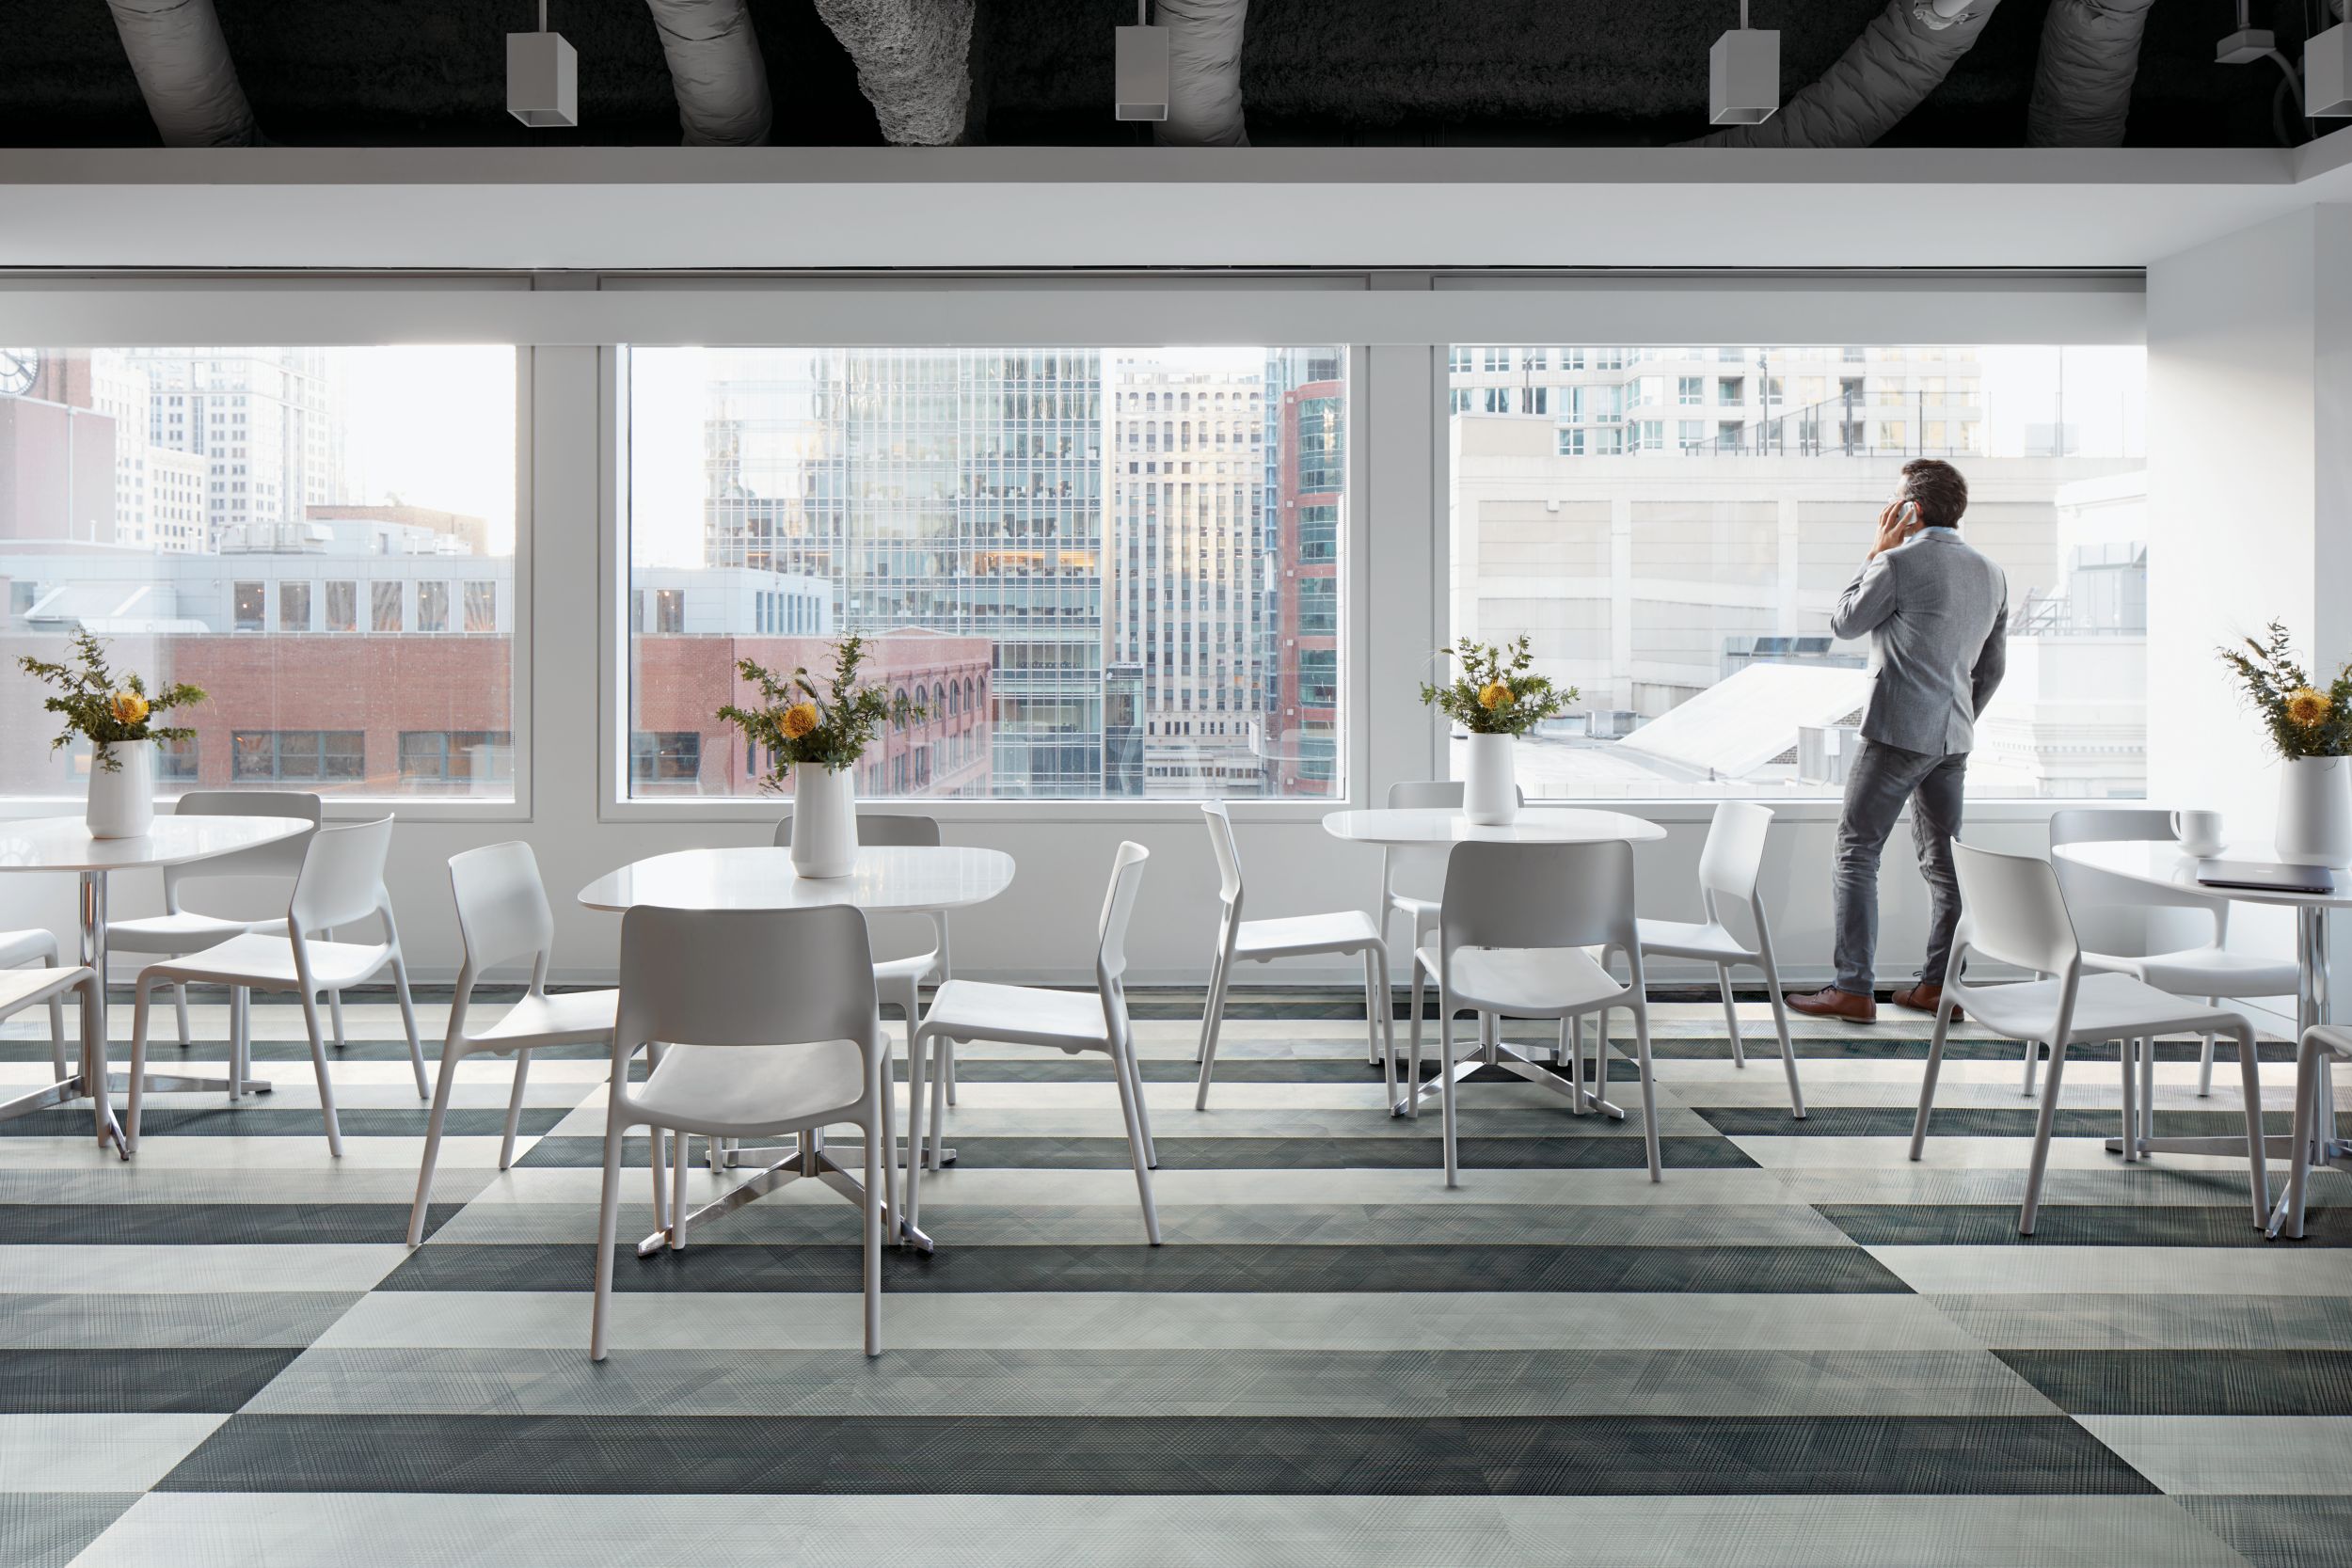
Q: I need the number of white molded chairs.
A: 15